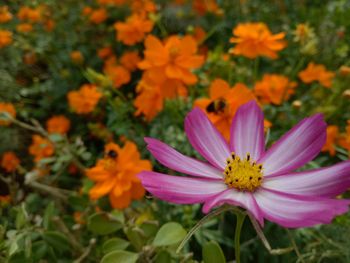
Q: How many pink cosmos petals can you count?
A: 8